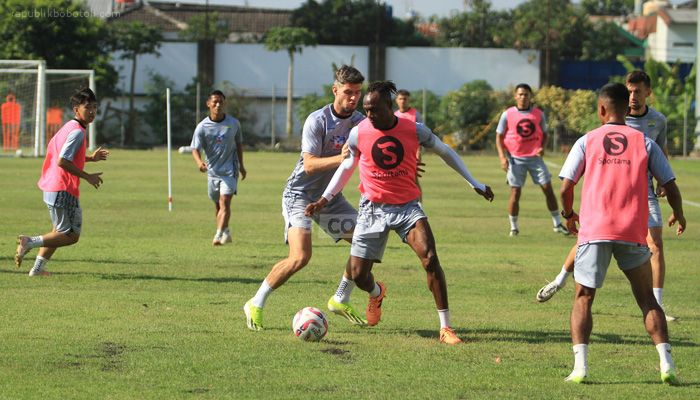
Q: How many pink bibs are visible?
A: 5